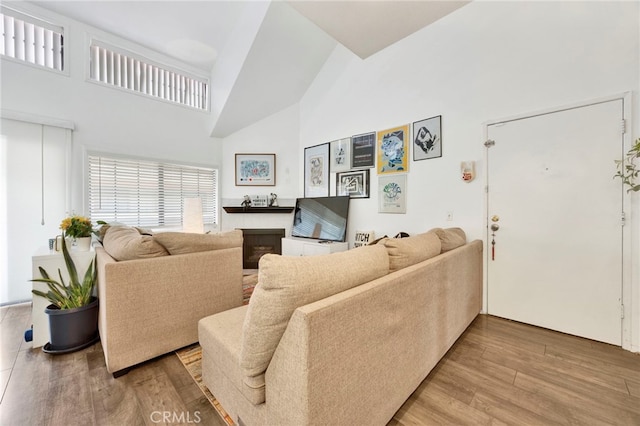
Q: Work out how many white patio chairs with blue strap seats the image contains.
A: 0